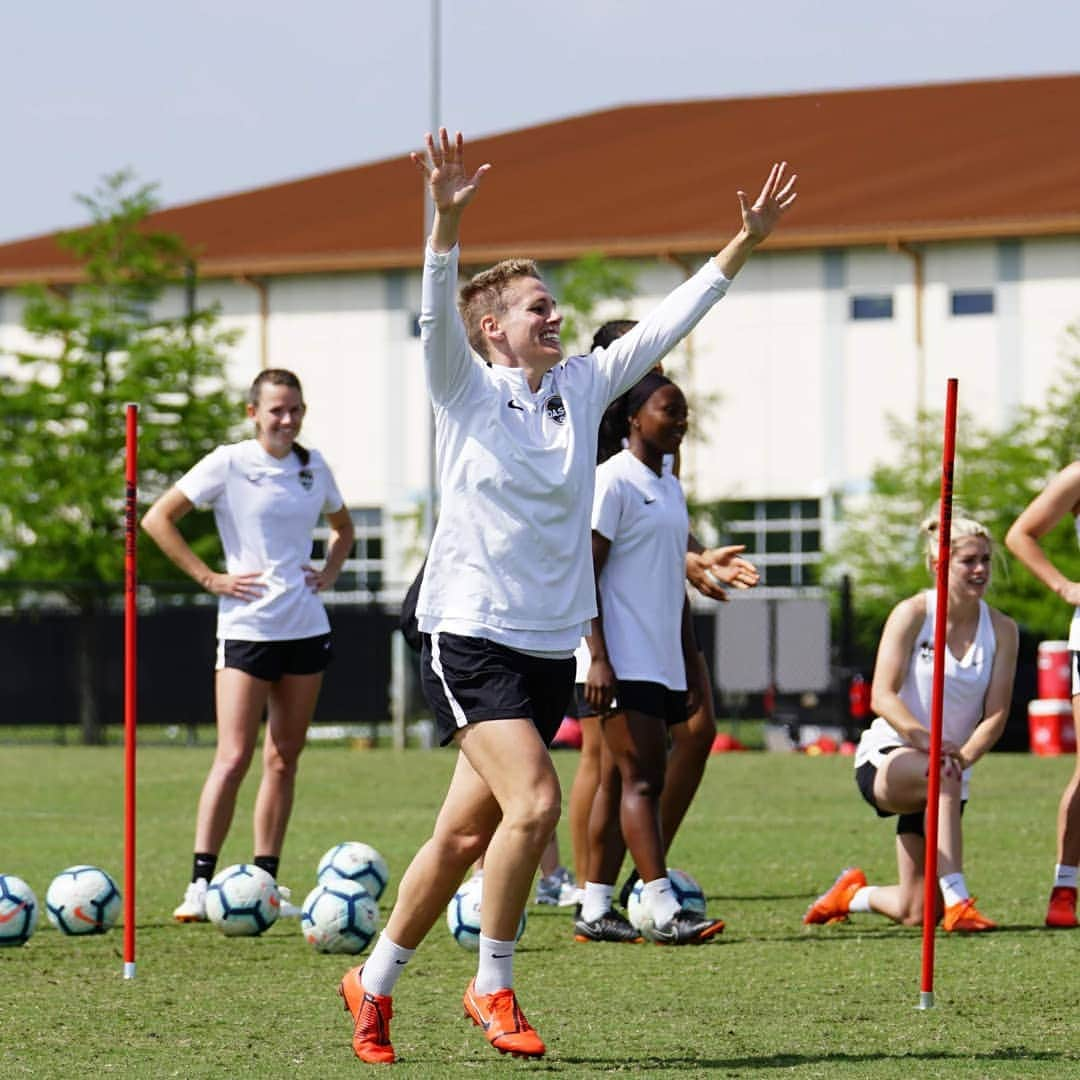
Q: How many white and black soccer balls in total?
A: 7